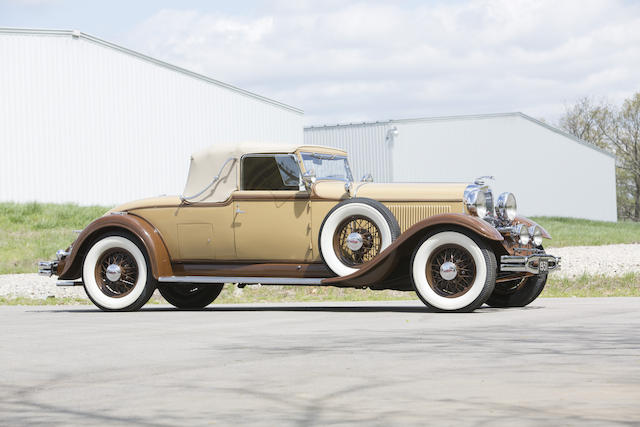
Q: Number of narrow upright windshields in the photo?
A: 1